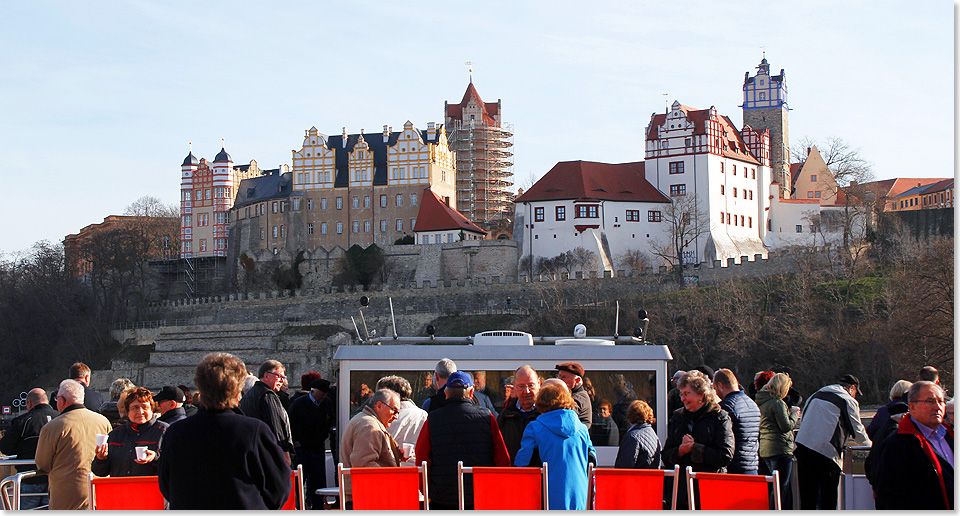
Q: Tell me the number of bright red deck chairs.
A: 6